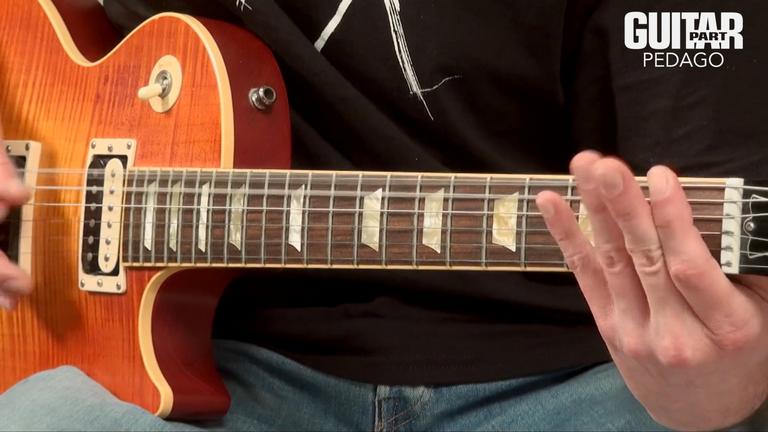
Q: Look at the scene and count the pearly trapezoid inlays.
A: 9